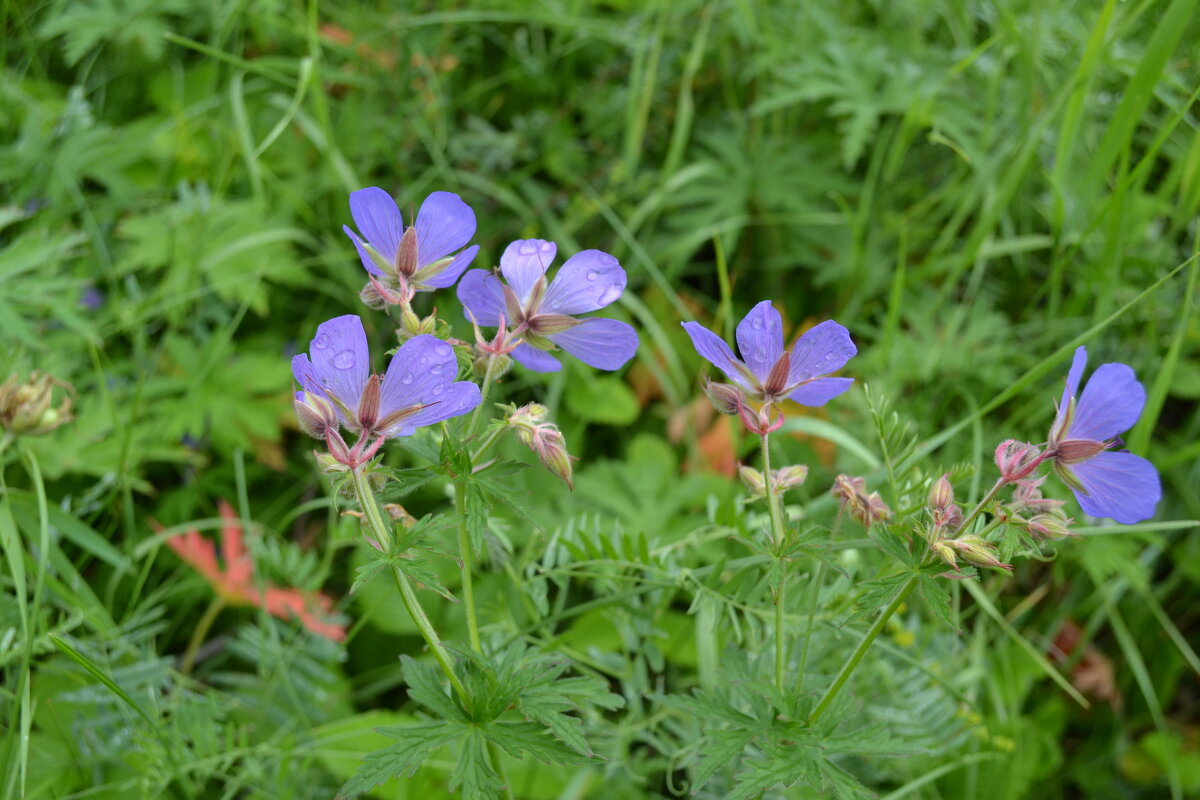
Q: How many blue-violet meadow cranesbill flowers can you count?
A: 5